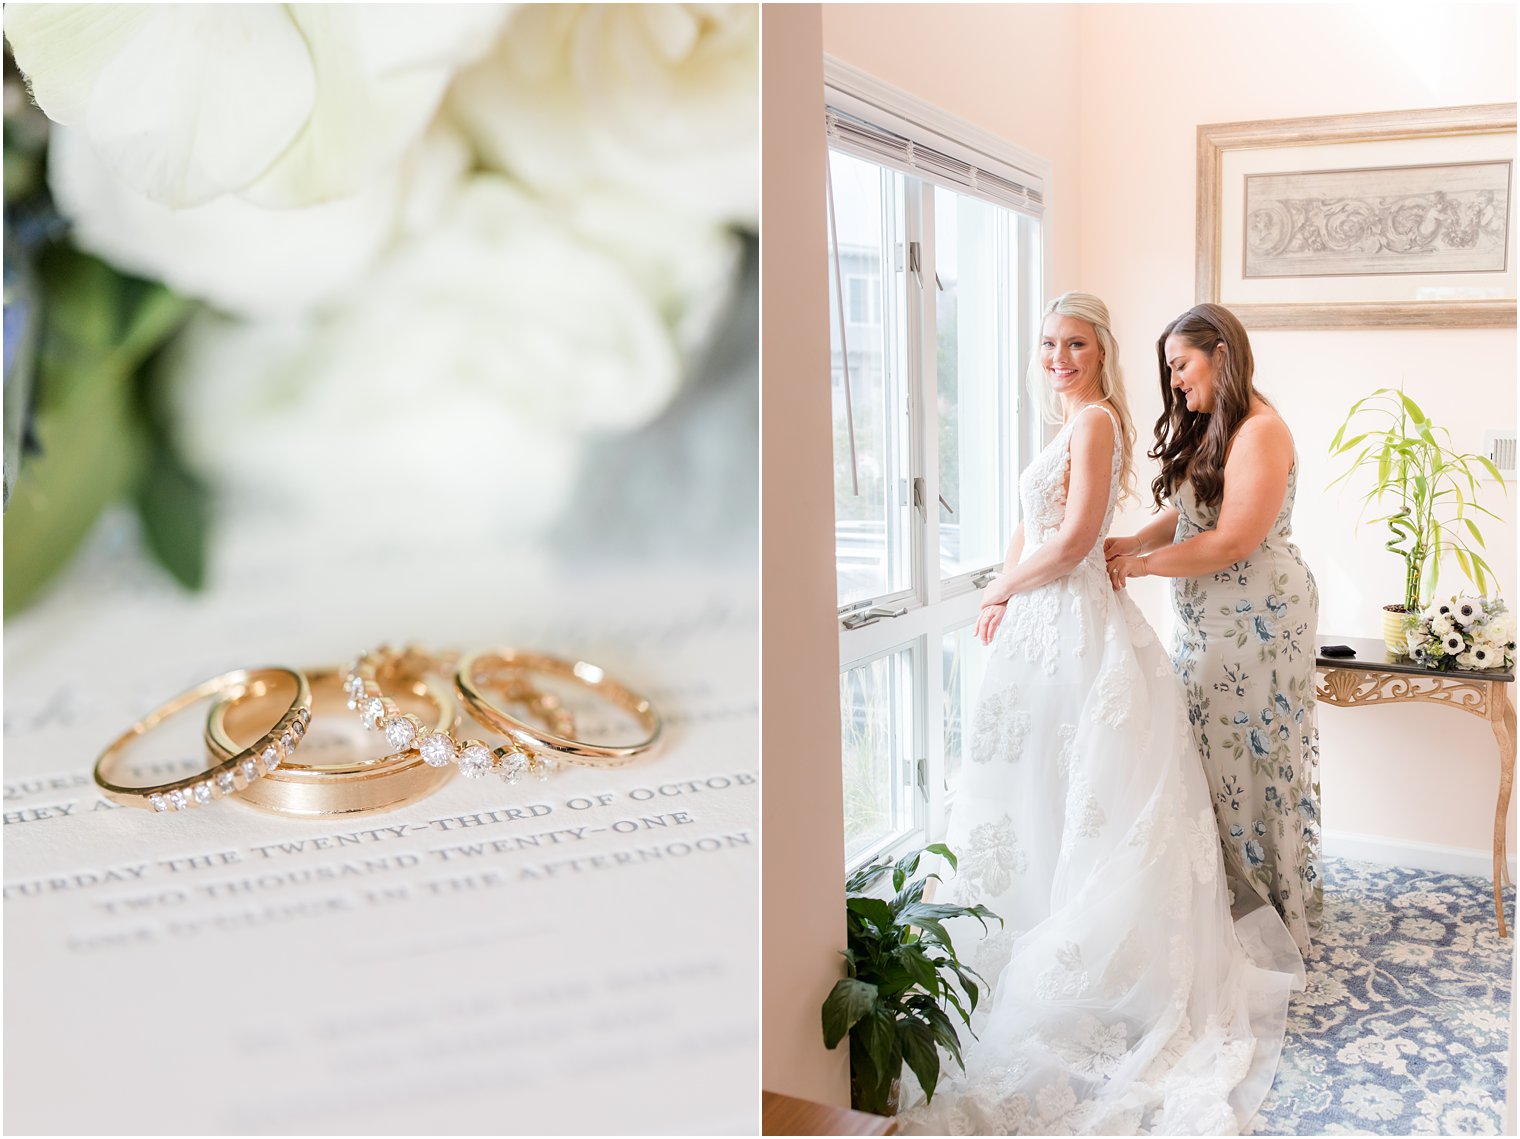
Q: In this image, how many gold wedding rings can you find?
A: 4